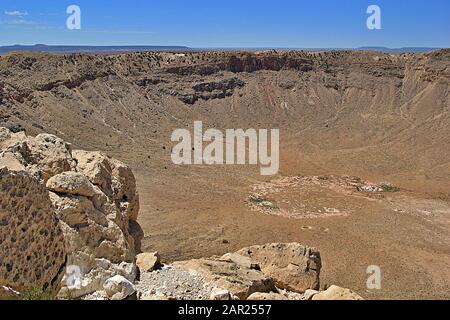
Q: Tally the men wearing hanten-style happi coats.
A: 0